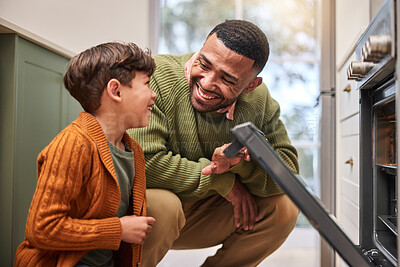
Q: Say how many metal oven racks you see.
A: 2